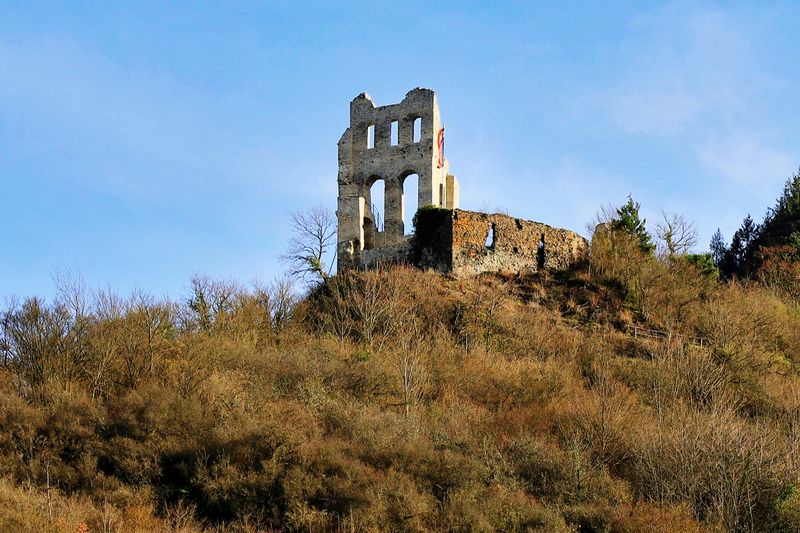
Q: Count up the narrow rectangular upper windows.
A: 3